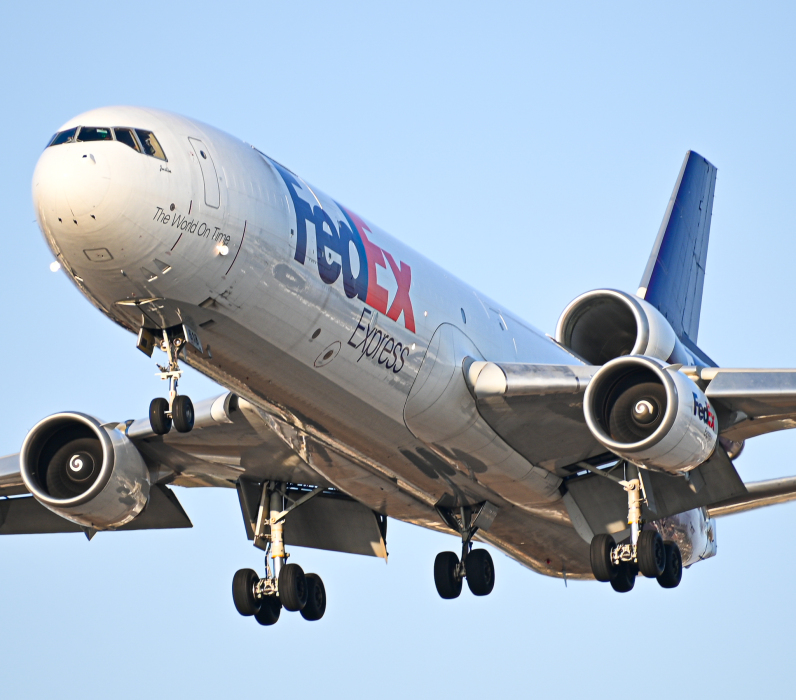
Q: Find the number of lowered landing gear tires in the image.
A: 12